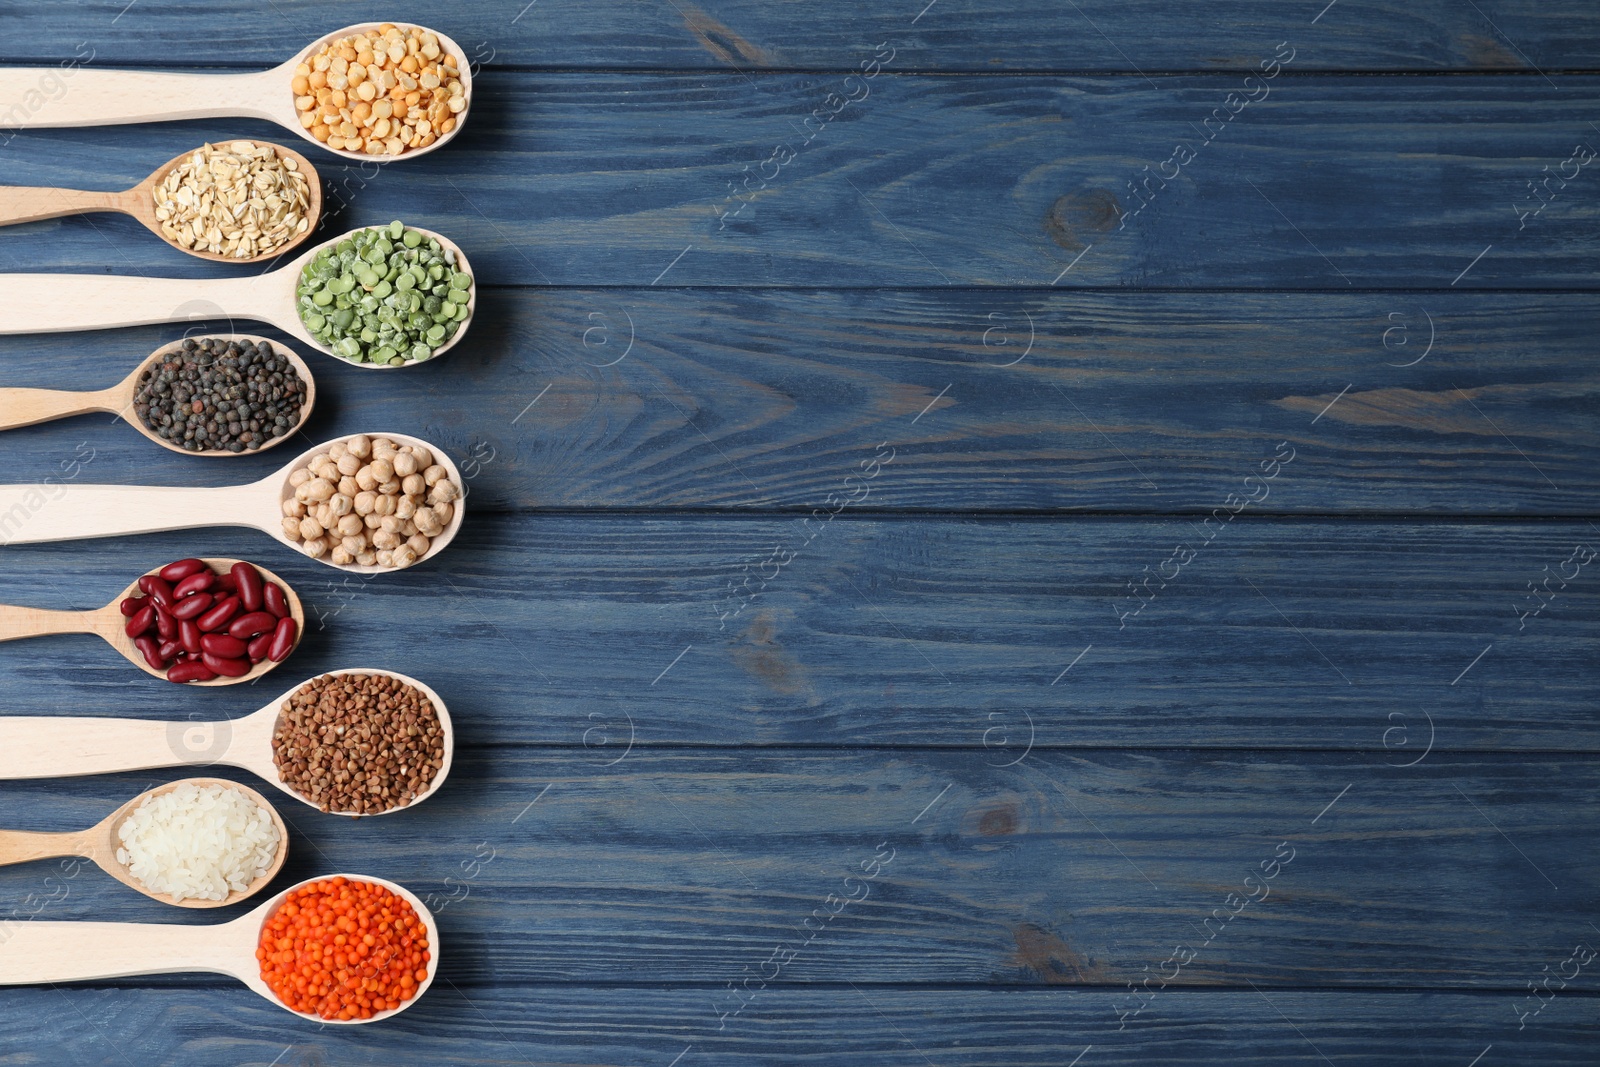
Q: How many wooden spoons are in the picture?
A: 9